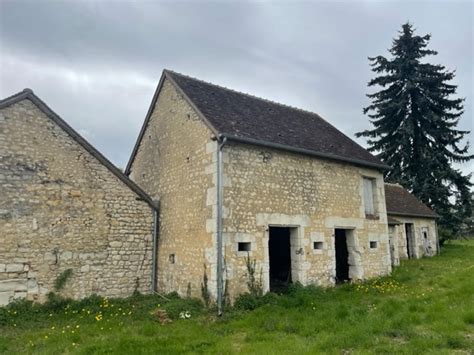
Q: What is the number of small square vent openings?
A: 3